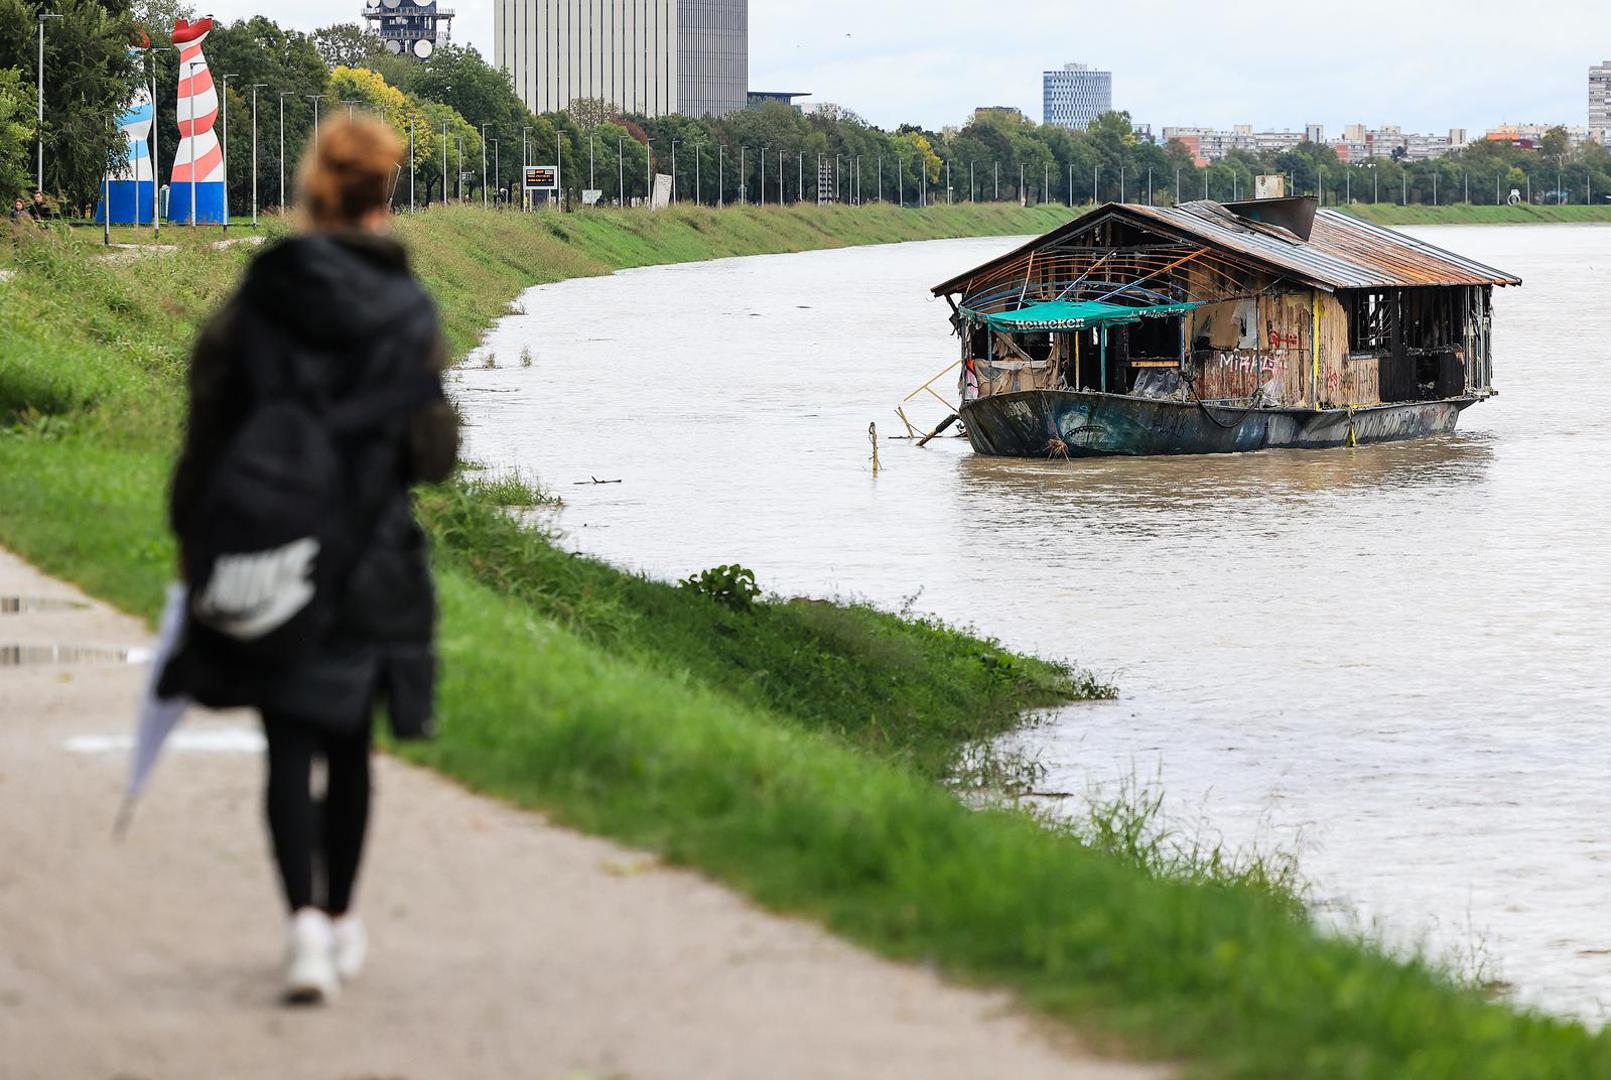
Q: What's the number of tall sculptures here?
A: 2